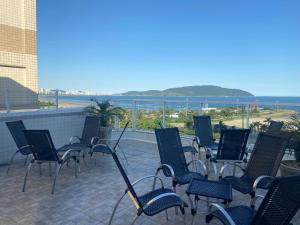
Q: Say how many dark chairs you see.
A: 11